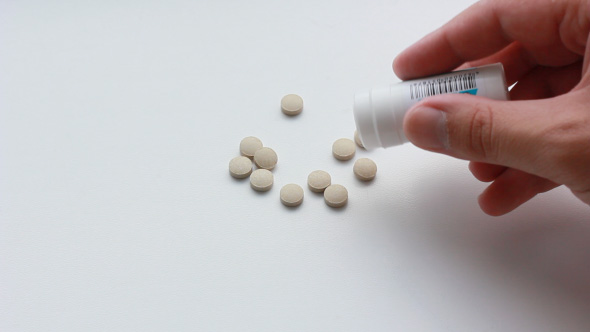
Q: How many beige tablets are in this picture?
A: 11